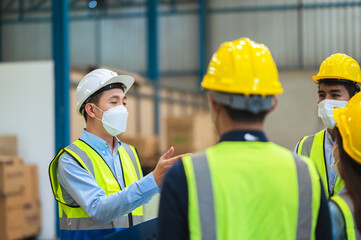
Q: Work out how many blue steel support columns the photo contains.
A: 3